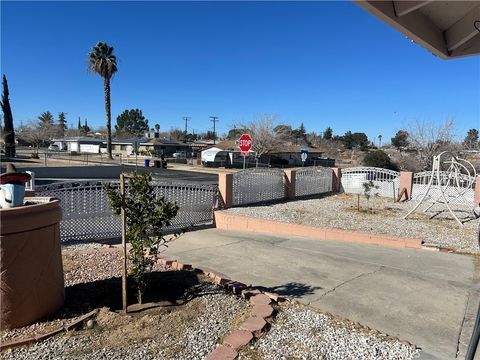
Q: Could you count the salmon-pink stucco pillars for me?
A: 5